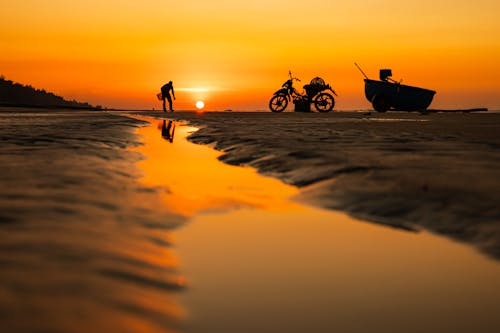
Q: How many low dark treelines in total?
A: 1